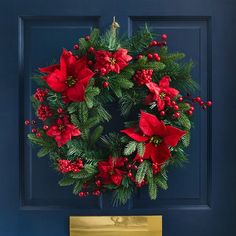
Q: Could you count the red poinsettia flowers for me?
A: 6